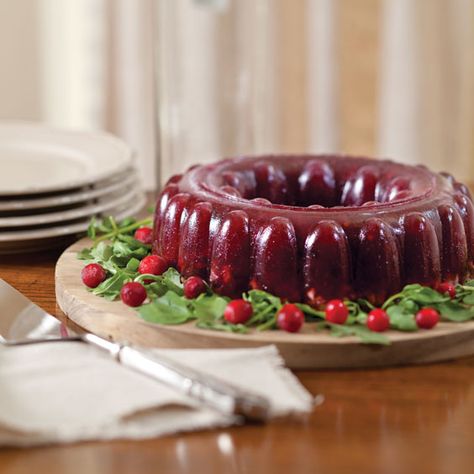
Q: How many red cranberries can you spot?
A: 11